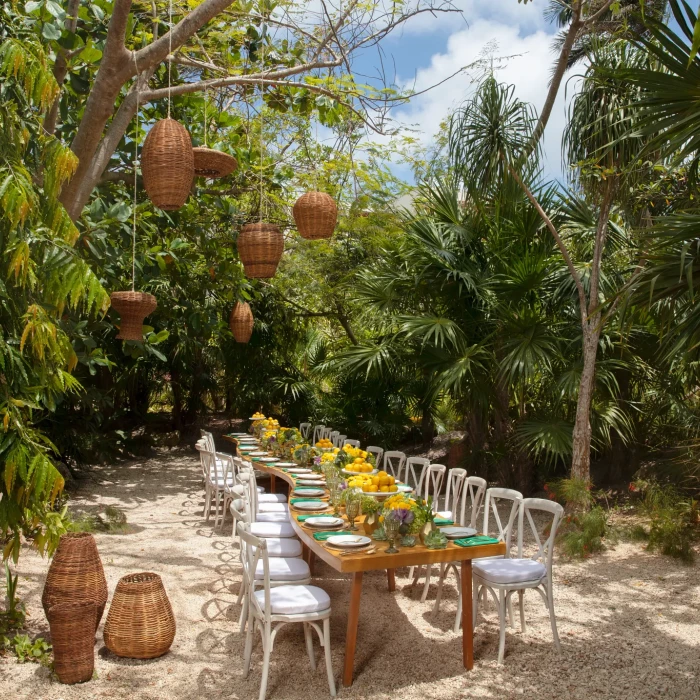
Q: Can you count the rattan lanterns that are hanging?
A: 6